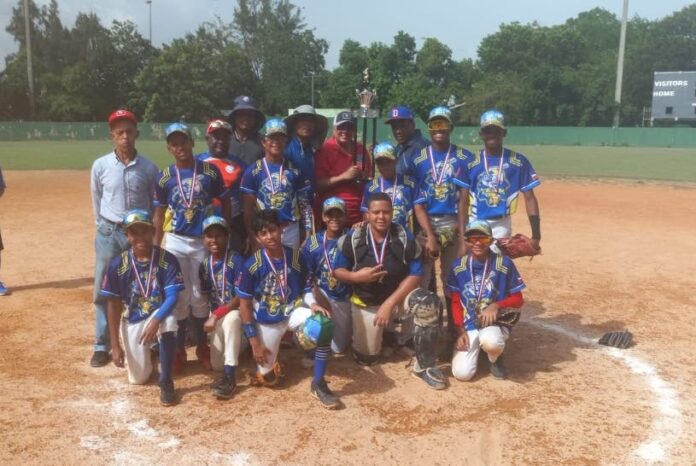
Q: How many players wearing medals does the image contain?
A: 11